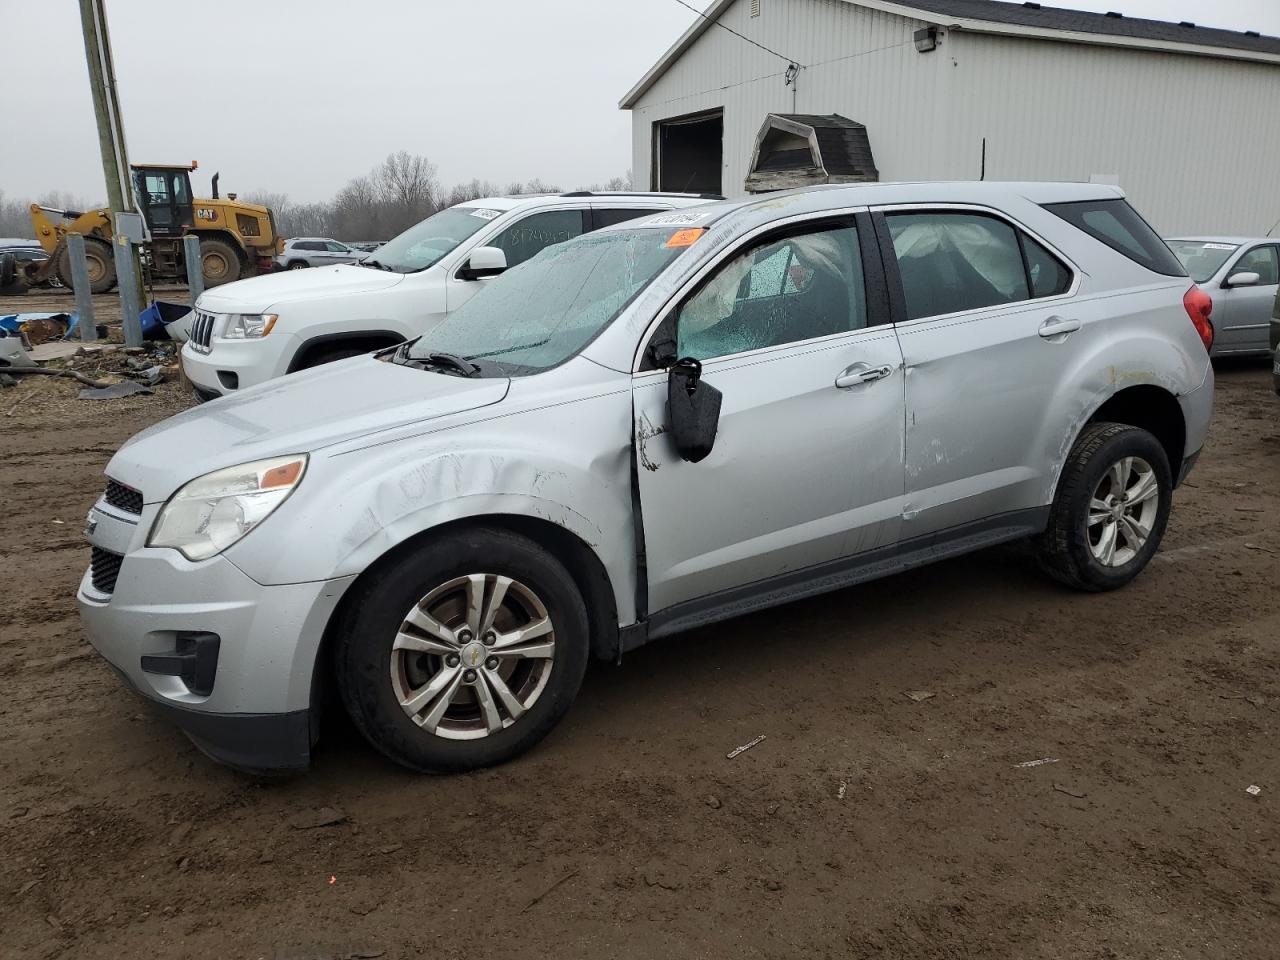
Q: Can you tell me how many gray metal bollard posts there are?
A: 3